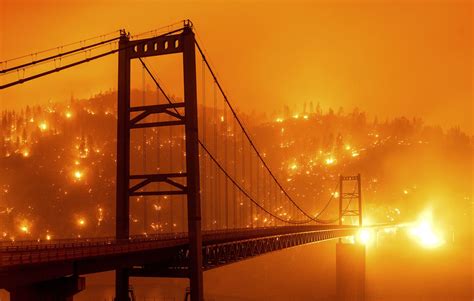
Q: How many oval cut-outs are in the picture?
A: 5